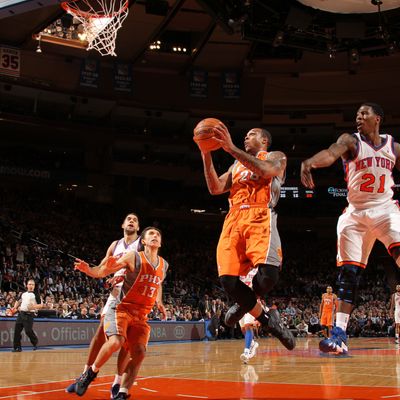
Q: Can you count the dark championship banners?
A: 4